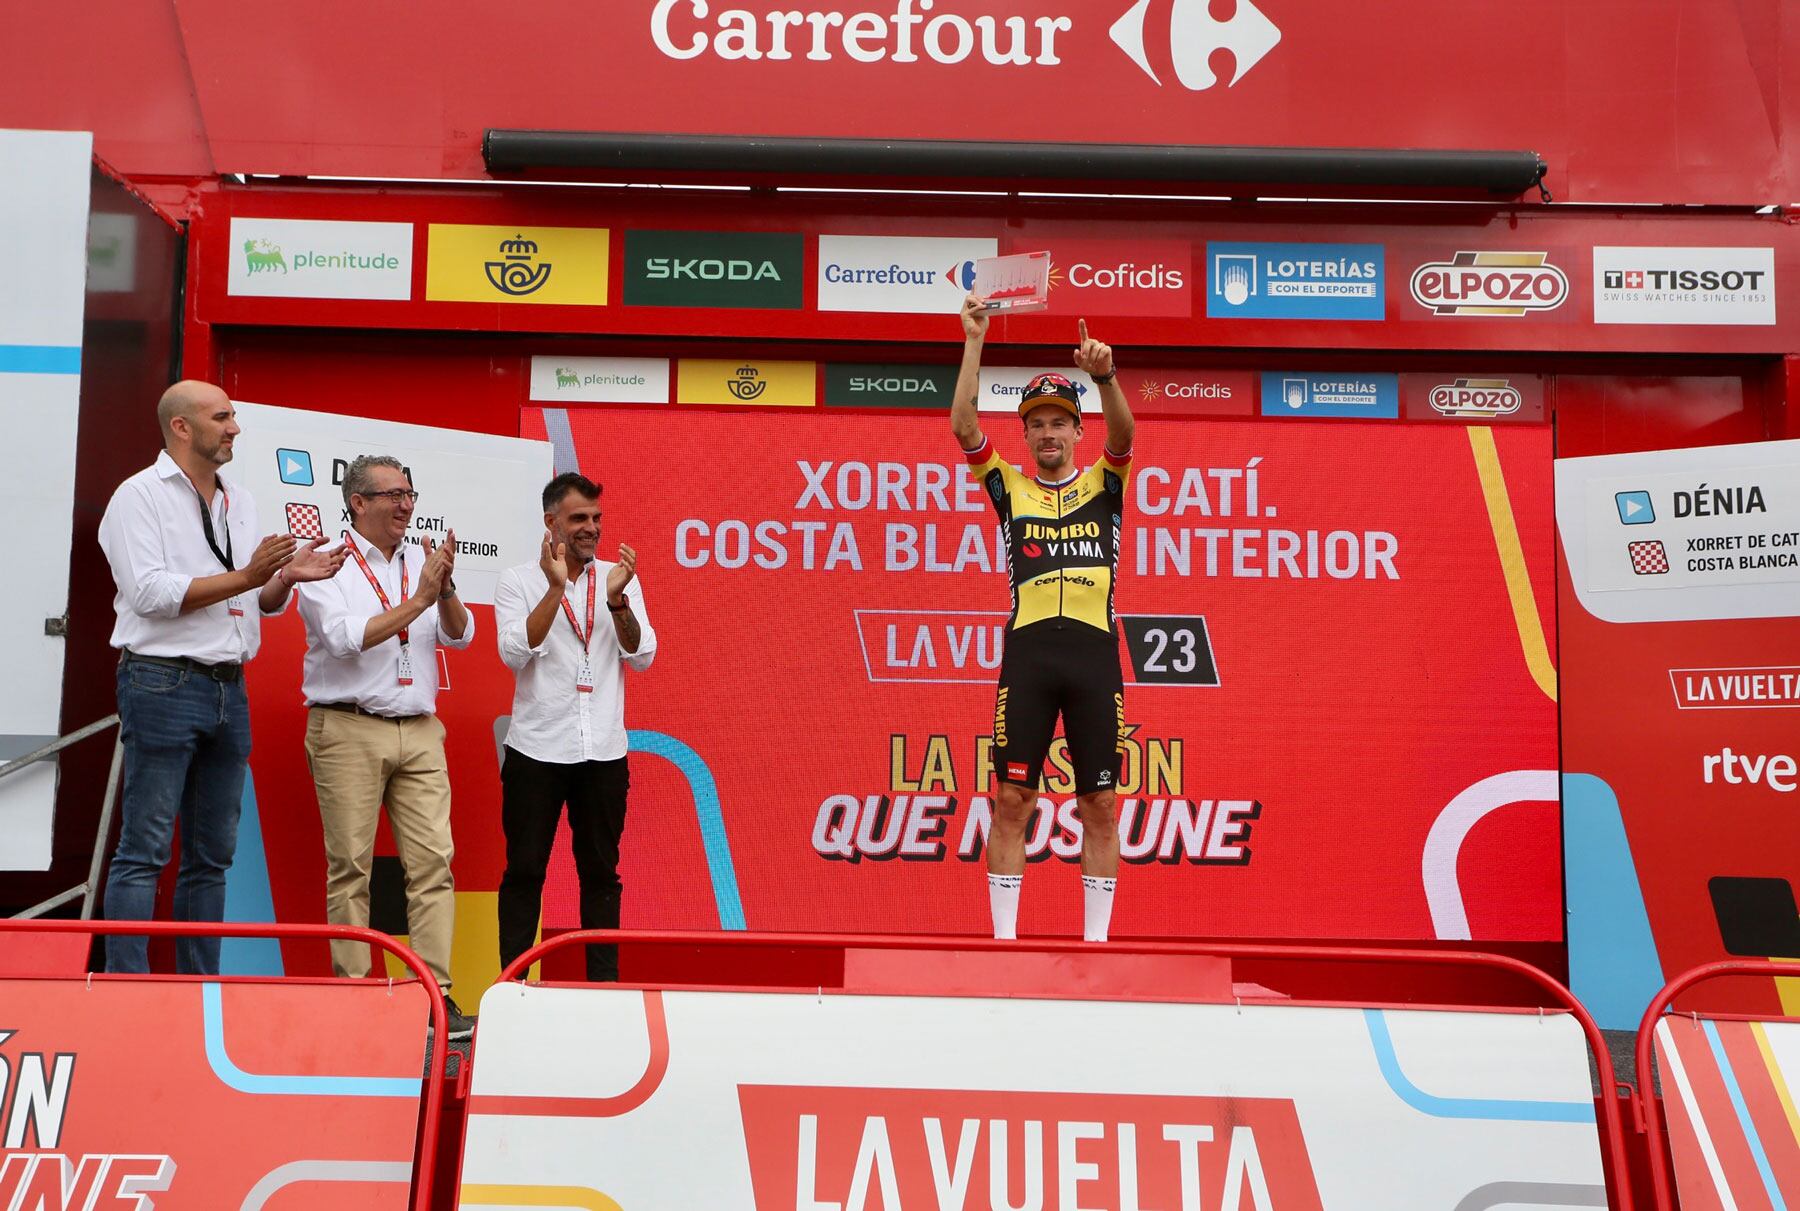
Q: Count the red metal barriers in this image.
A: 3